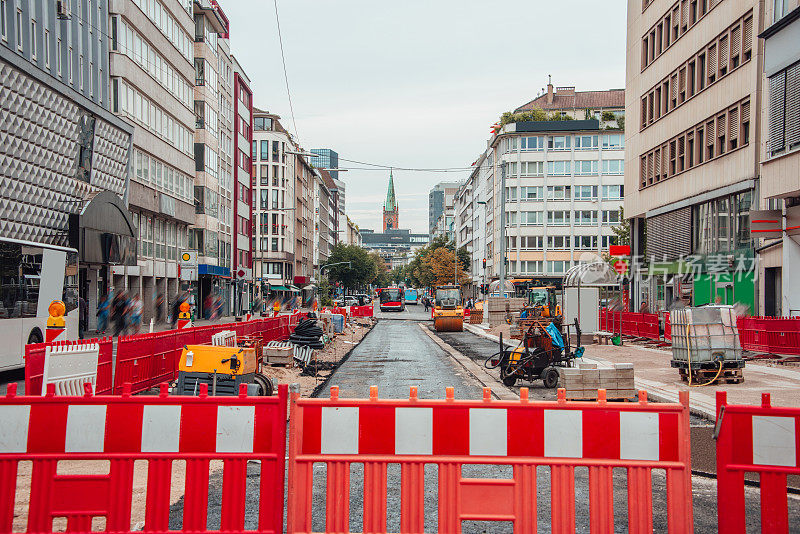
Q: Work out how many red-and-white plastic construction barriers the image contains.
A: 3